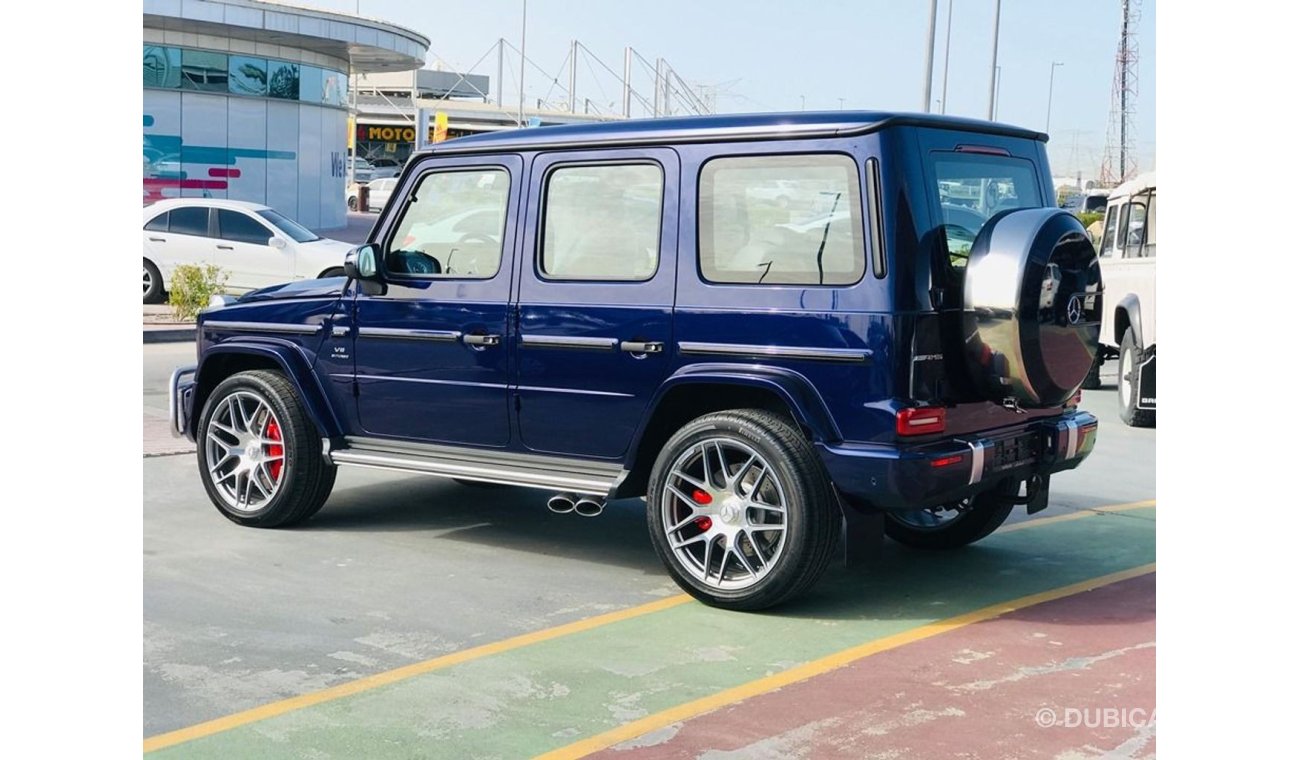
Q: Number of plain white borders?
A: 2